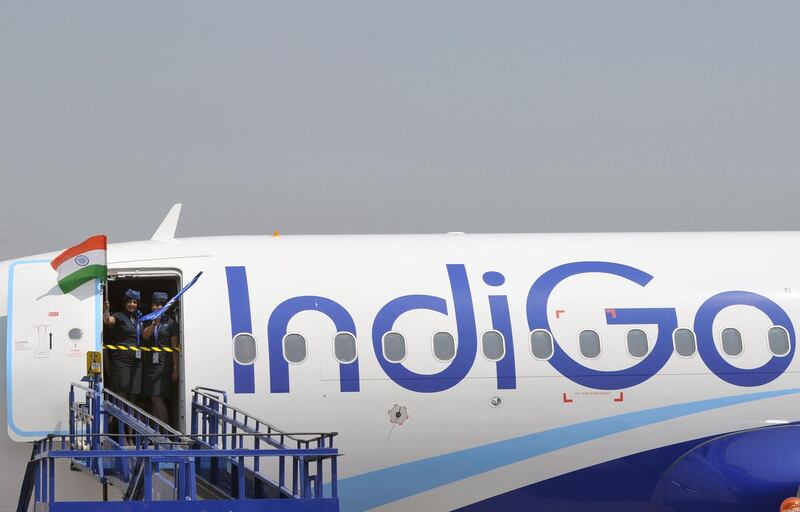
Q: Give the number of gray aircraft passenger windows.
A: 12